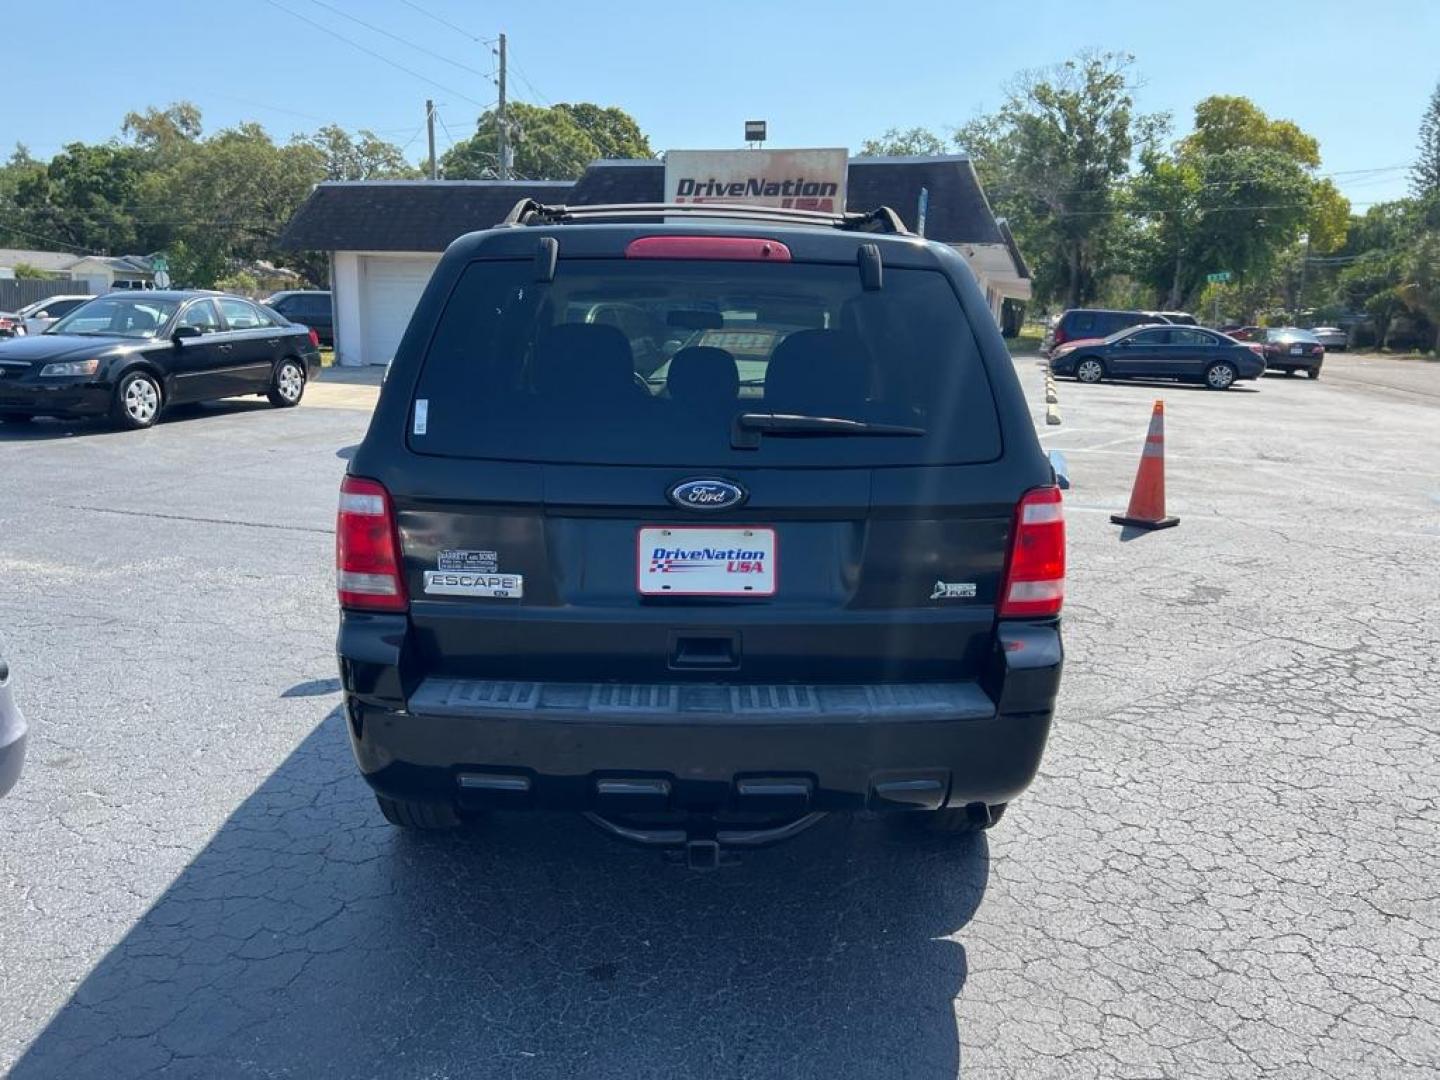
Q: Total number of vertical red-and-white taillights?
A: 2